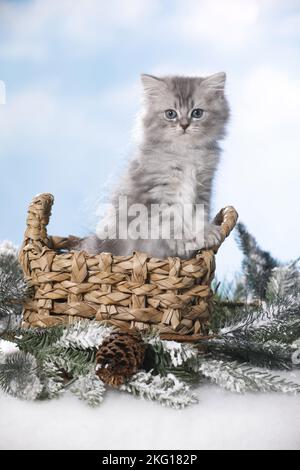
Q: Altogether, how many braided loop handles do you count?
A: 2